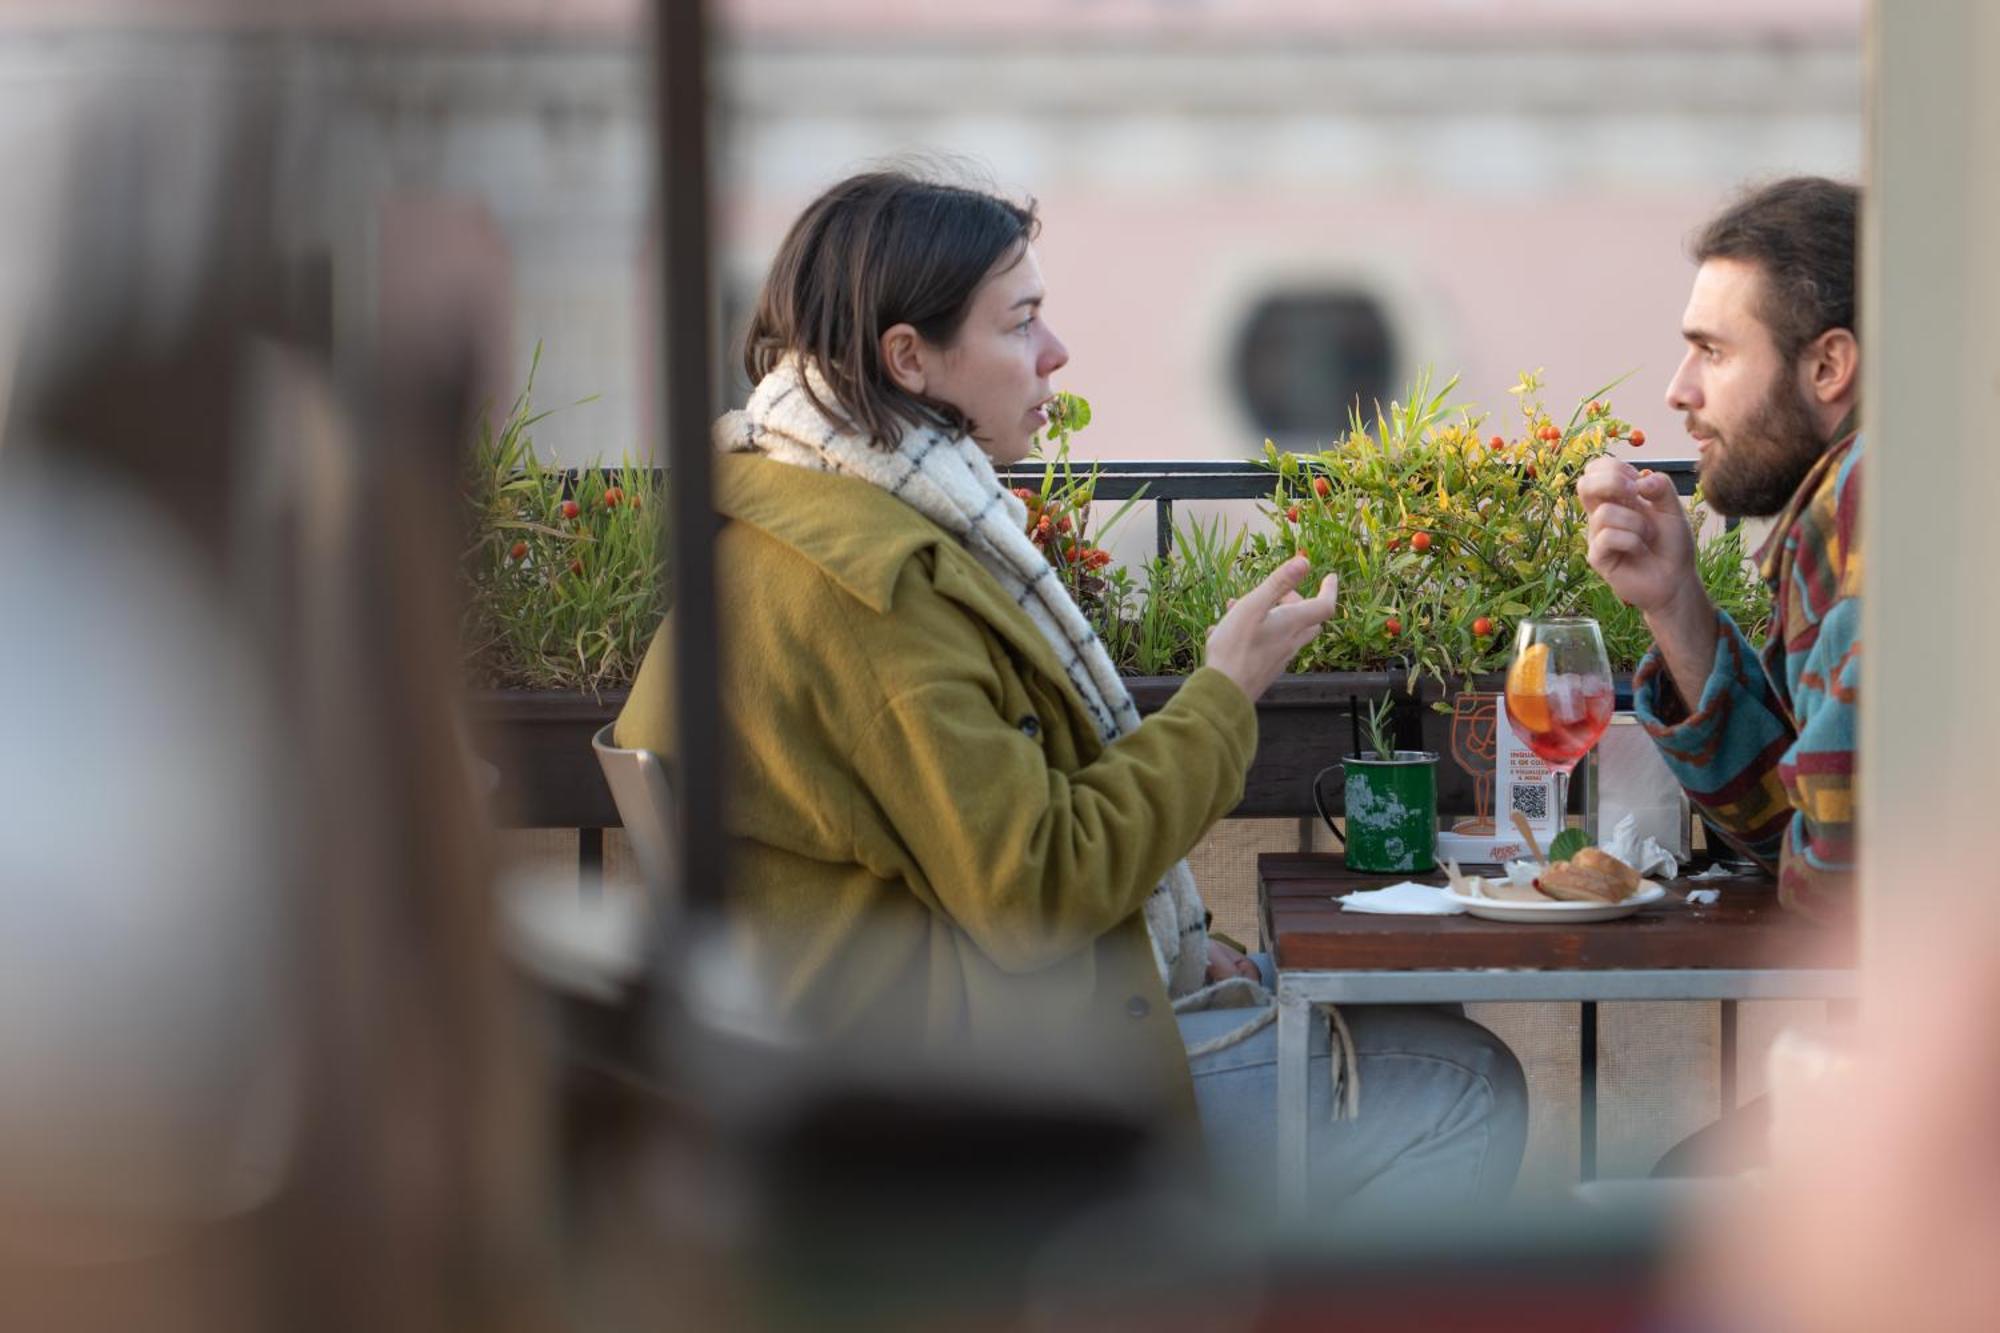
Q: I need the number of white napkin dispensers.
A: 1